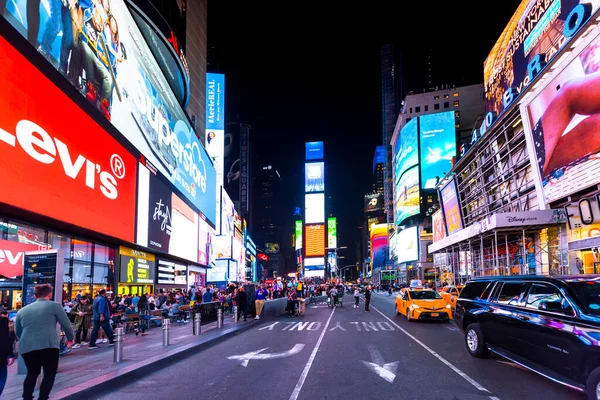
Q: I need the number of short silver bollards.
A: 5